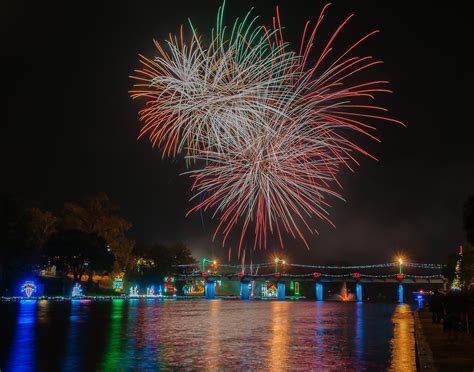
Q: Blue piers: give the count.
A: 6